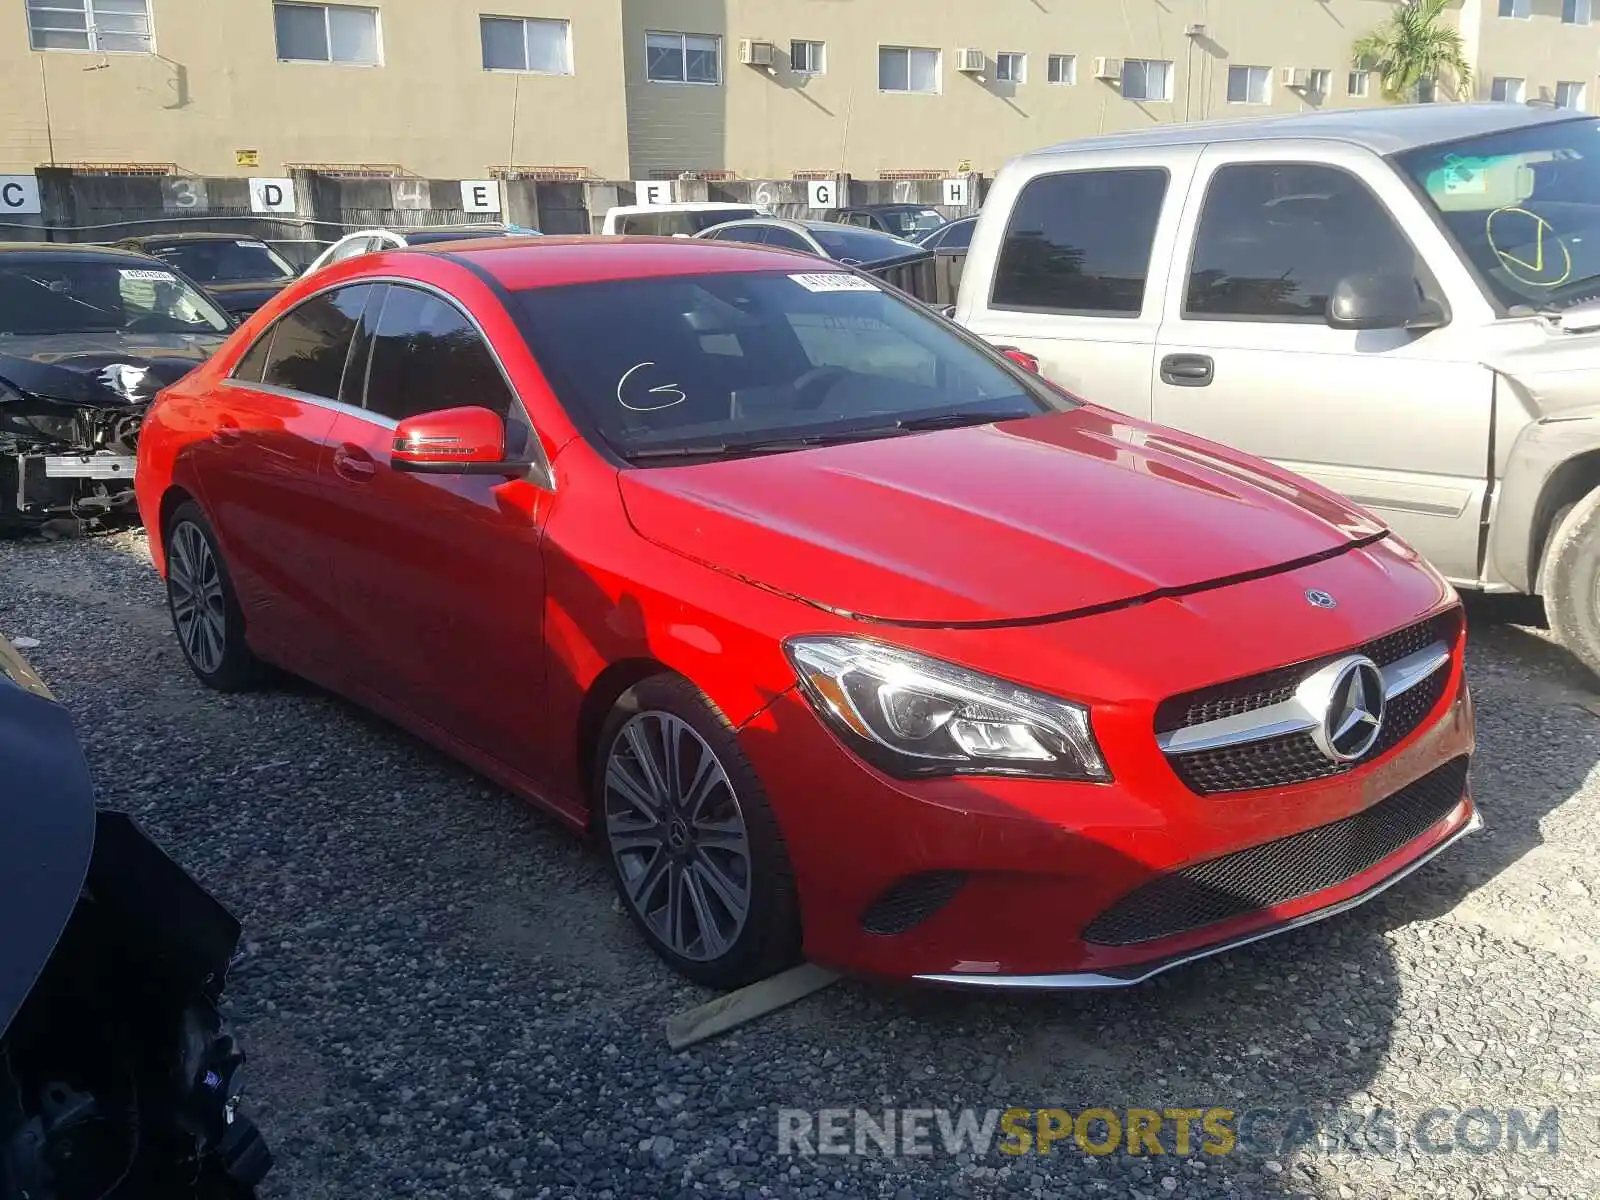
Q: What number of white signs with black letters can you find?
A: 6